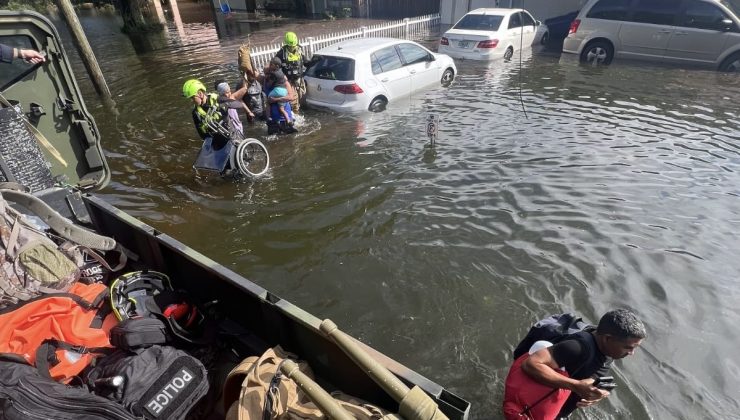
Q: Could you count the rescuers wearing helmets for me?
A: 2